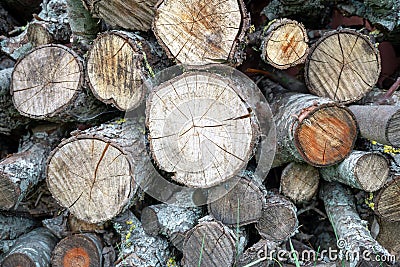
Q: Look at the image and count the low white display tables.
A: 0